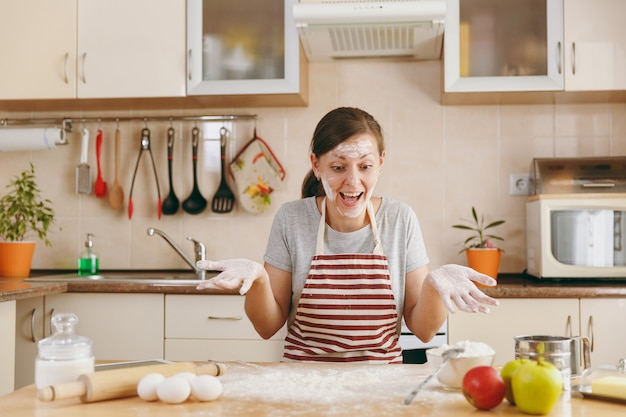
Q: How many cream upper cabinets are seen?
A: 3